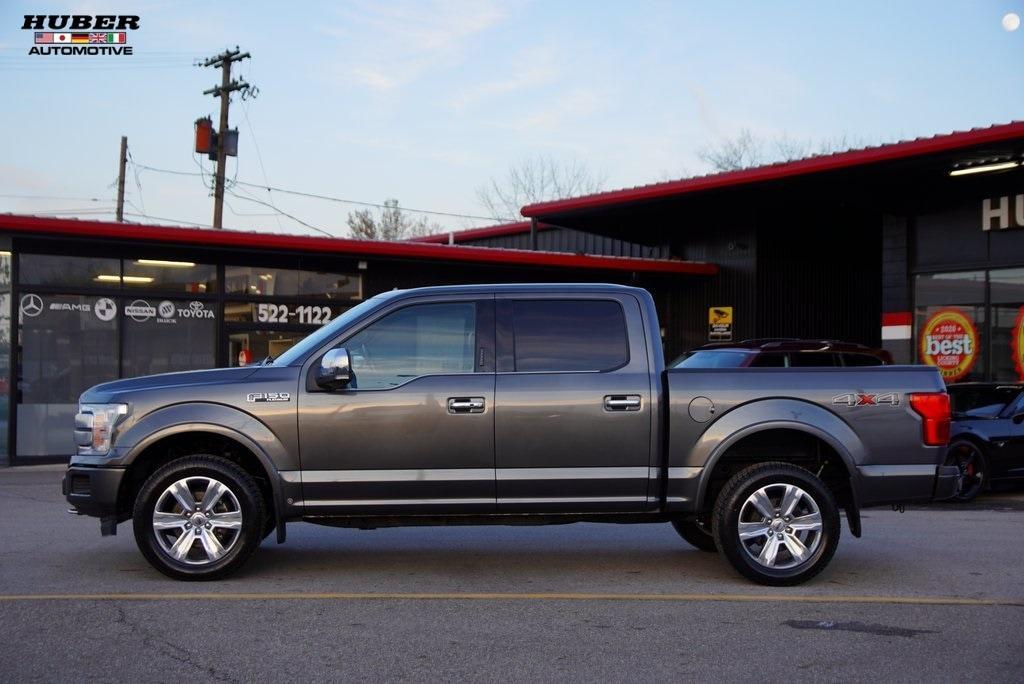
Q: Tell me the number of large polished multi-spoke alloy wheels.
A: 2